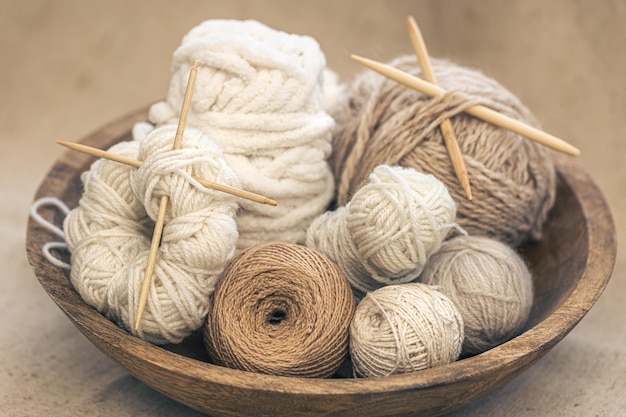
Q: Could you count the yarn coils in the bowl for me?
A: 7